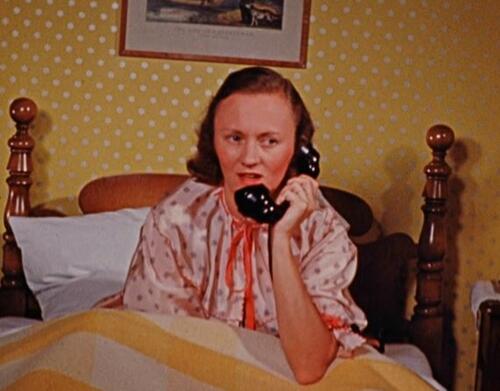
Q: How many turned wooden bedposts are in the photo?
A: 2